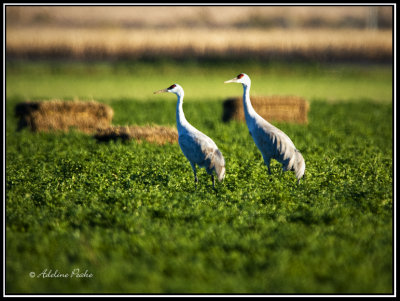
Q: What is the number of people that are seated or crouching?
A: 0